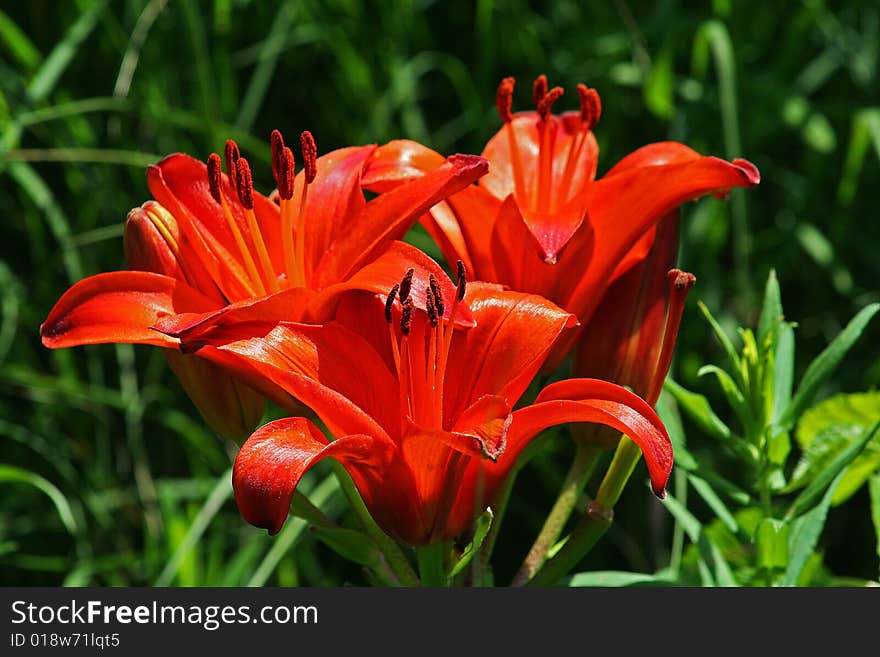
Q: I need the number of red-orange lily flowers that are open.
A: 3